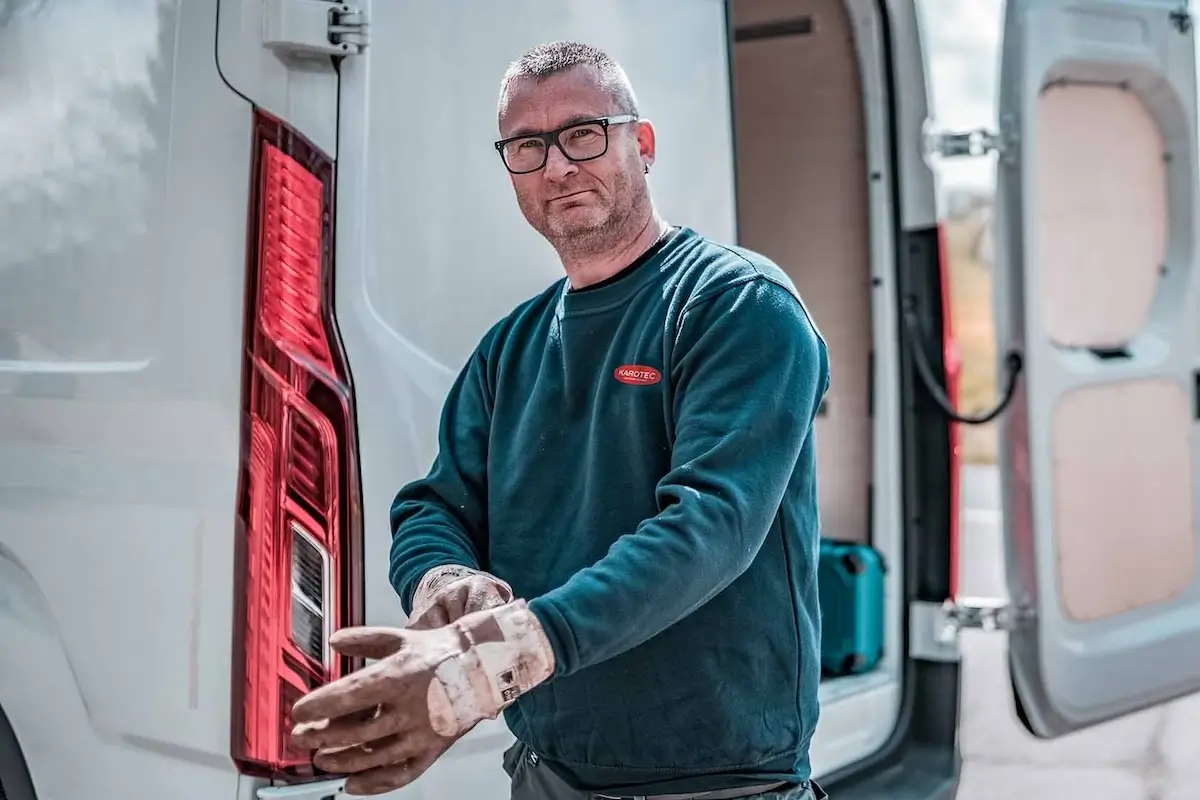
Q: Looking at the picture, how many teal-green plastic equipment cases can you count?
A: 1